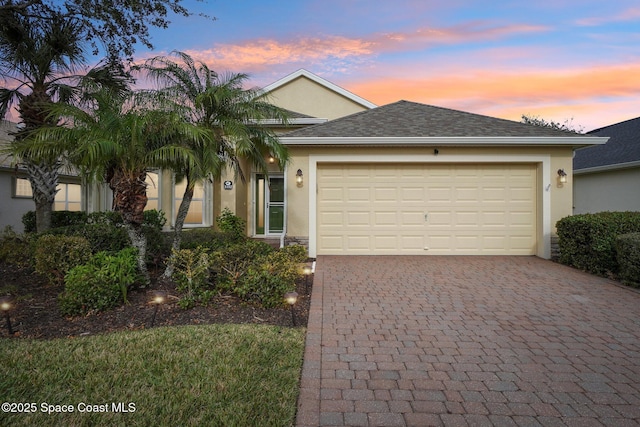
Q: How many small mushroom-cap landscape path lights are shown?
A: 4